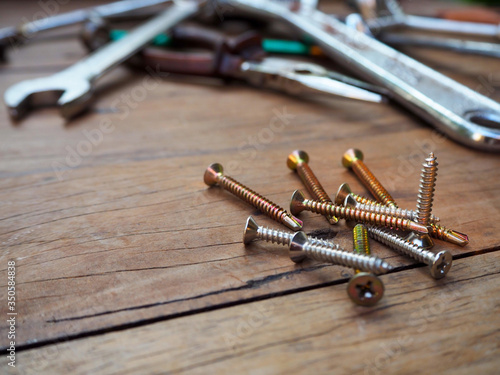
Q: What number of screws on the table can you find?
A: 11